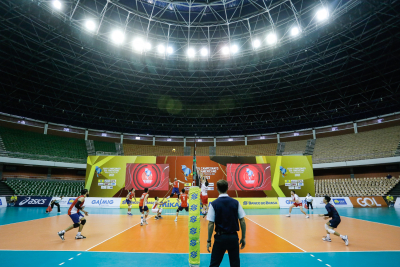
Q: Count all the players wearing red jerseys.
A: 5